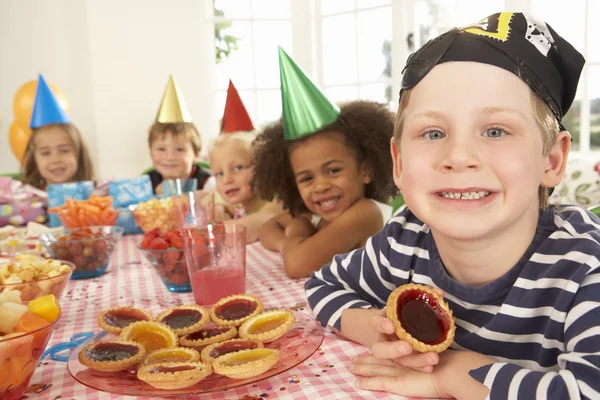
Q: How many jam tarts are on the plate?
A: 11